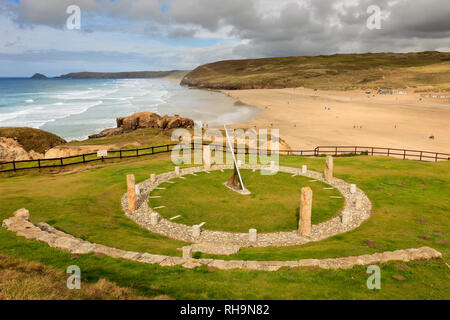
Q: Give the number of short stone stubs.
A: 12